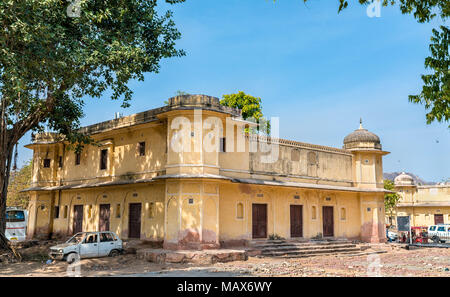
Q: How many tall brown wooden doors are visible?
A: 6